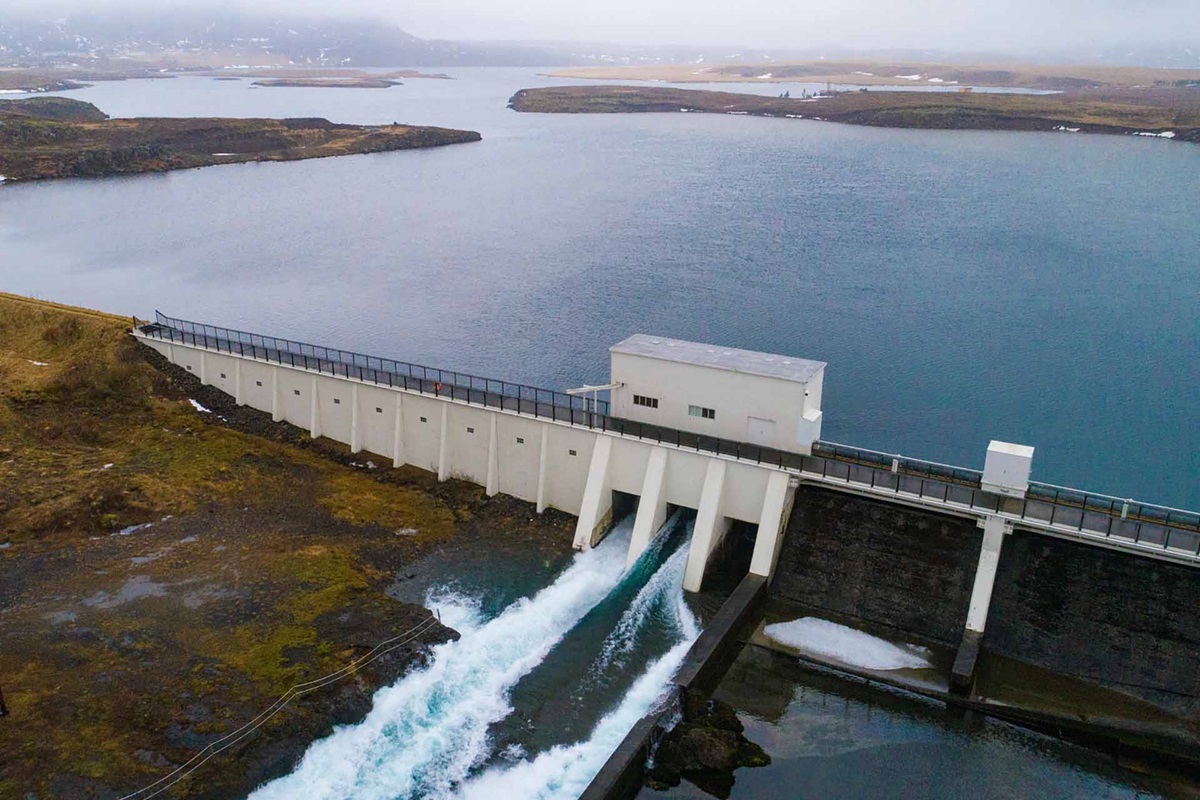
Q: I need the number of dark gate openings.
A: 3